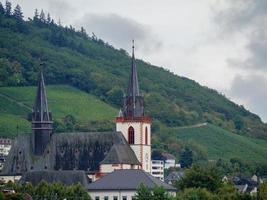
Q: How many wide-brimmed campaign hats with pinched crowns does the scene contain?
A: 0